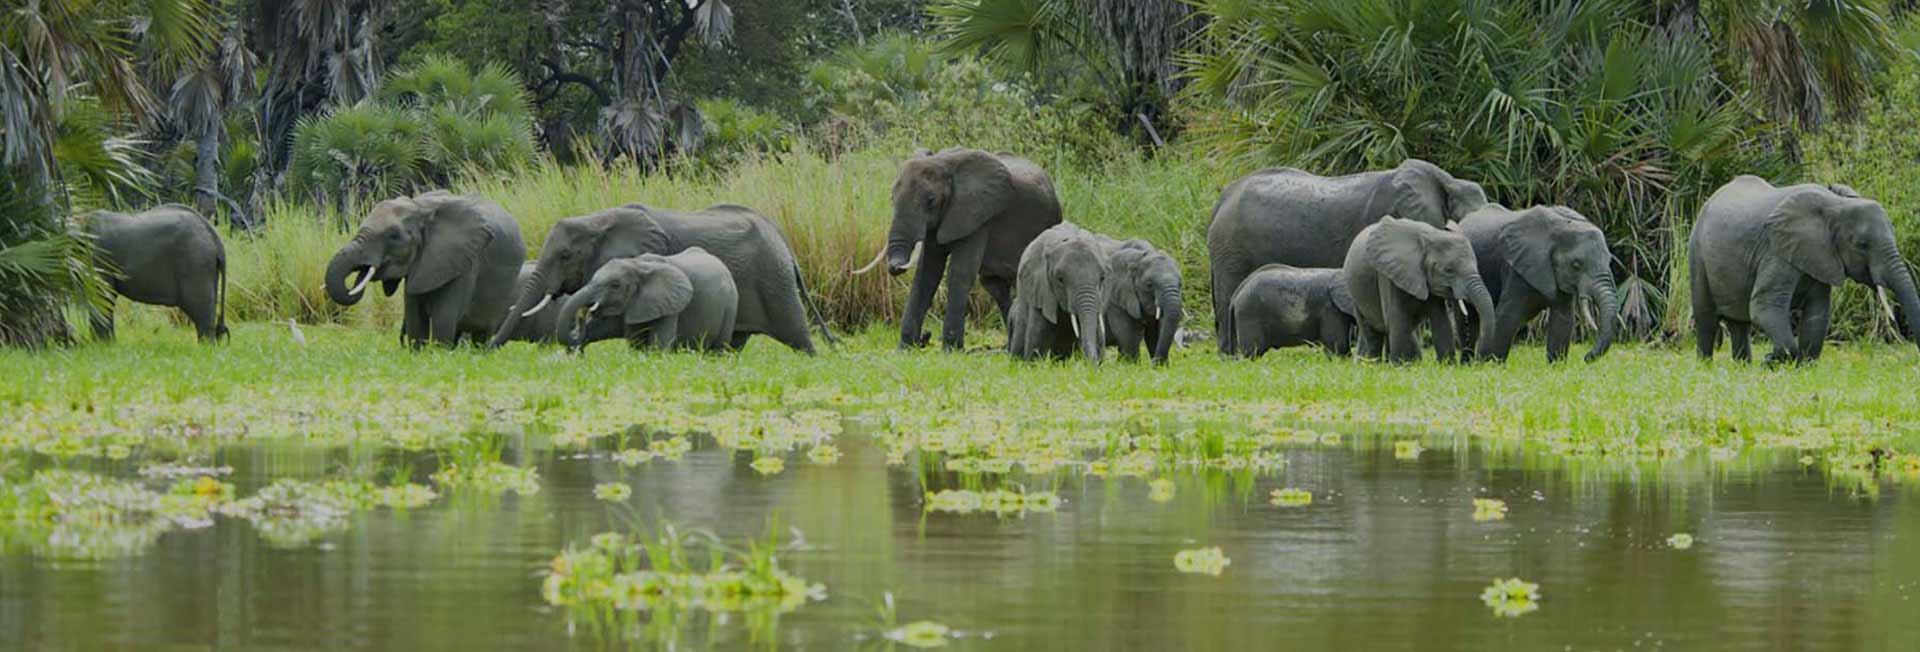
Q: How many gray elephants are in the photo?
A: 13